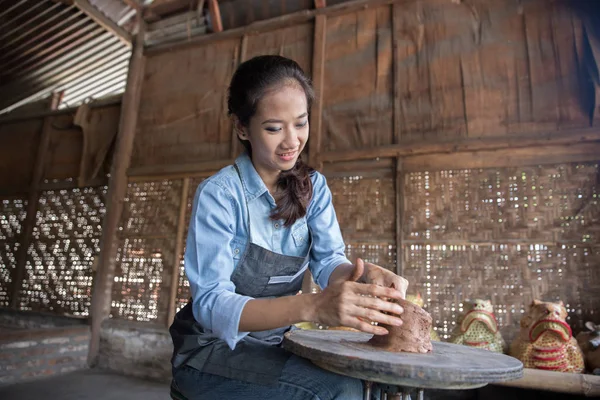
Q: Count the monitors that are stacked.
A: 0